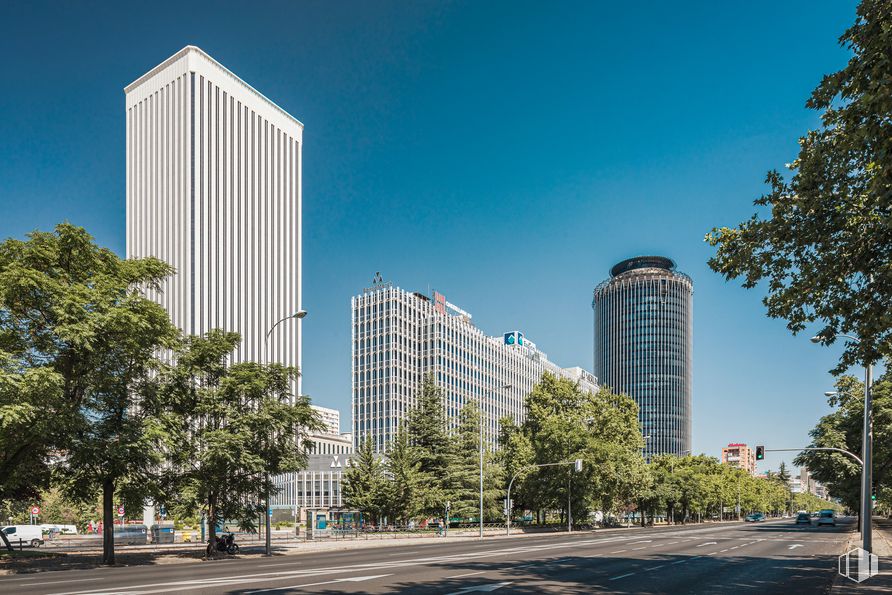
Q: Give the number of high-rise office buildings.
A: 3